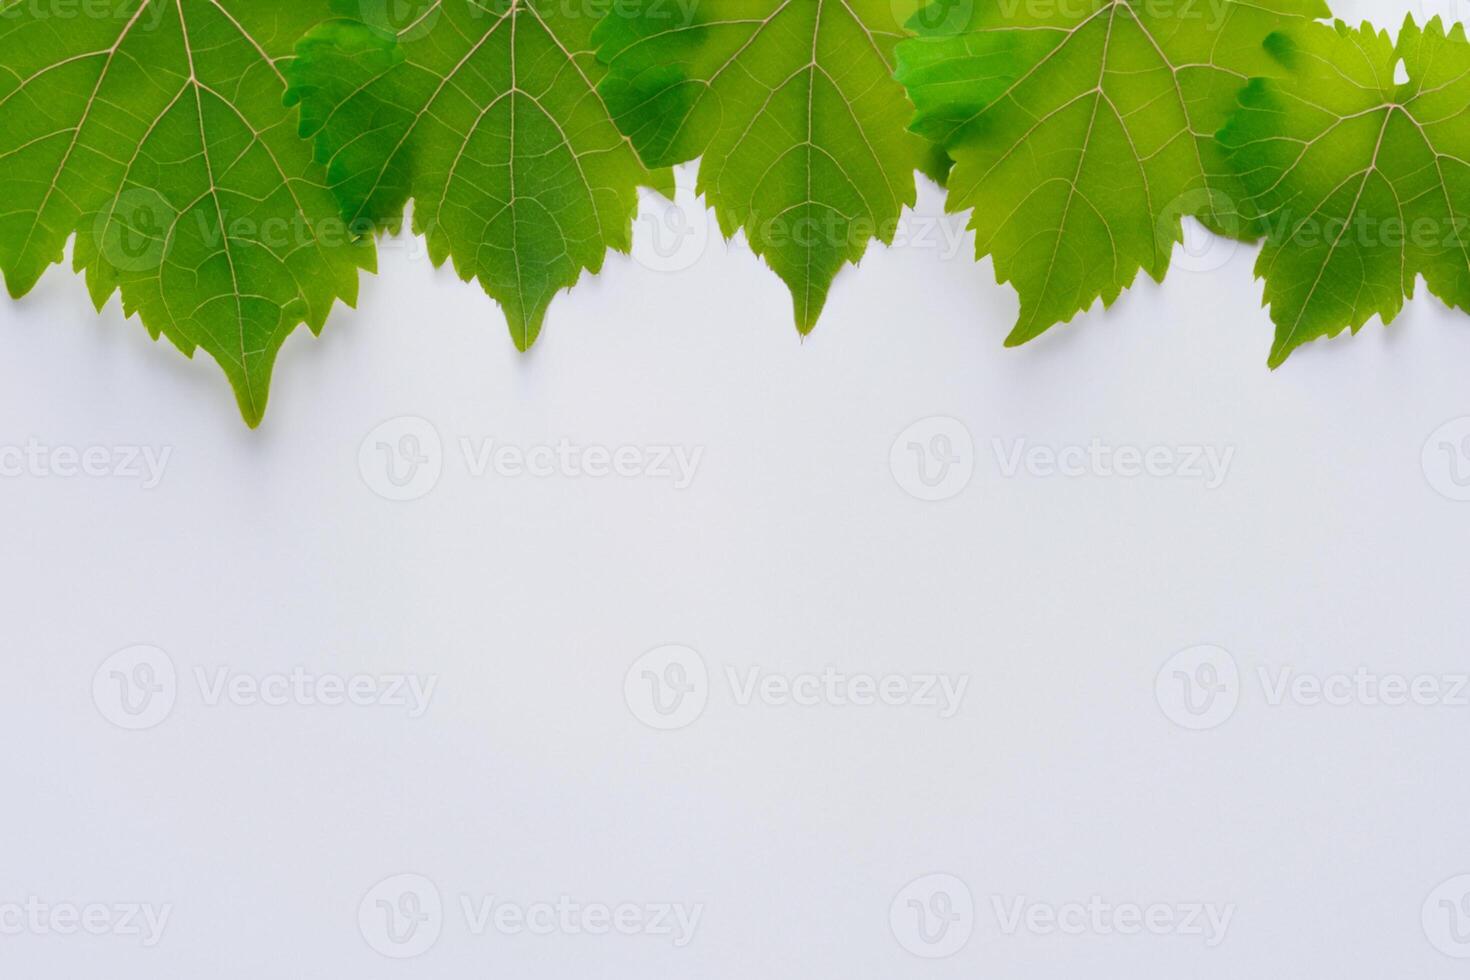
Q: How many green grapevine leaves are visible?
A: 5